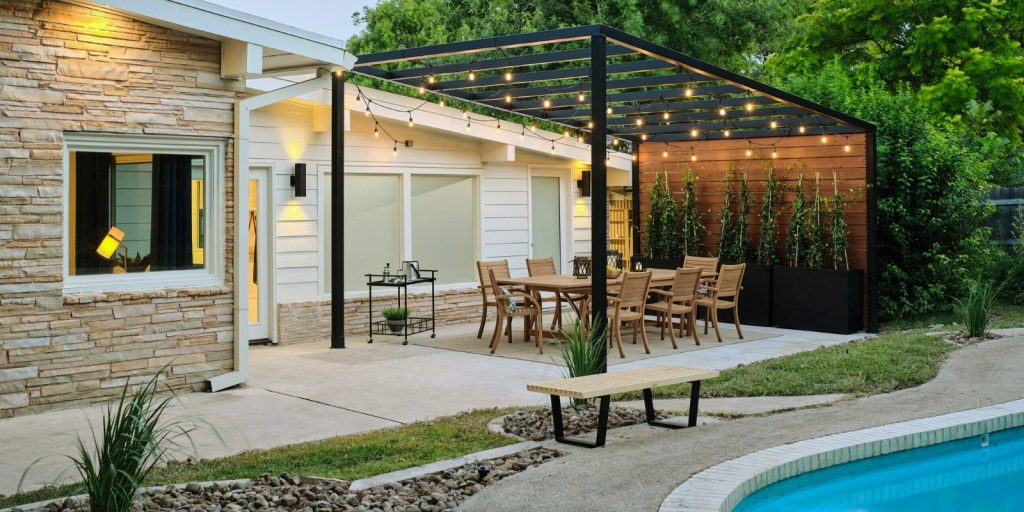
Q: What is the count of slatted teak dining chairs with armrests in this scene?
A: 8